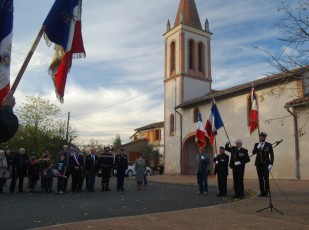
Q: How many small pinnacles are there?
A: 3